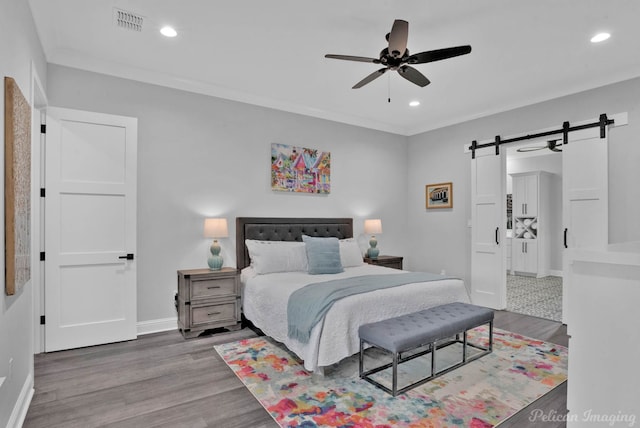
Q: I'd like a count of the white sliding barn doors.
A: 2